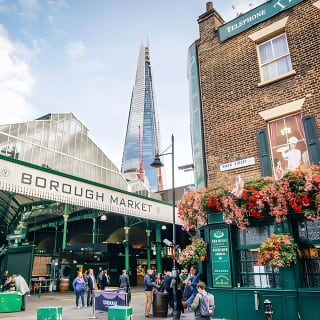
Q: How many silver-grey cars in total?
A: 0